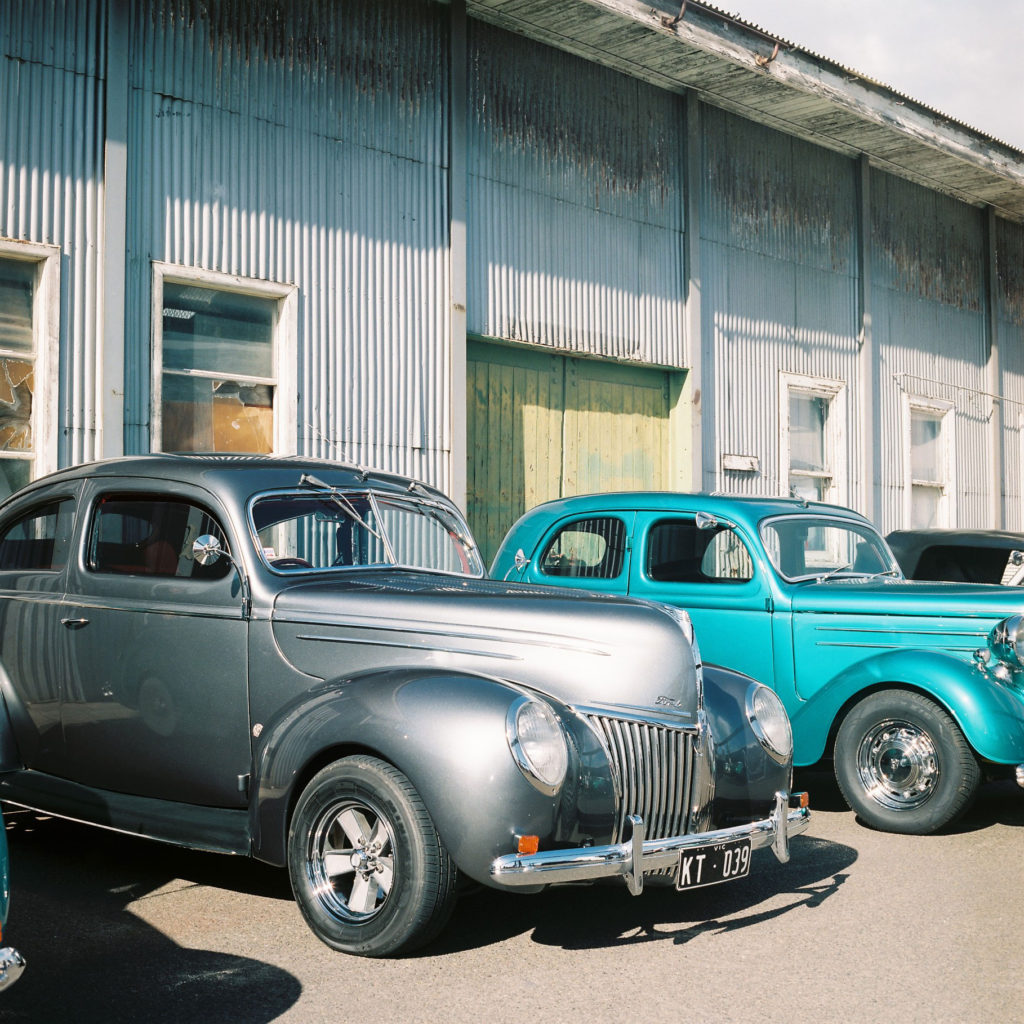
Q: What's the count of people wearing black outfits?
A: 0